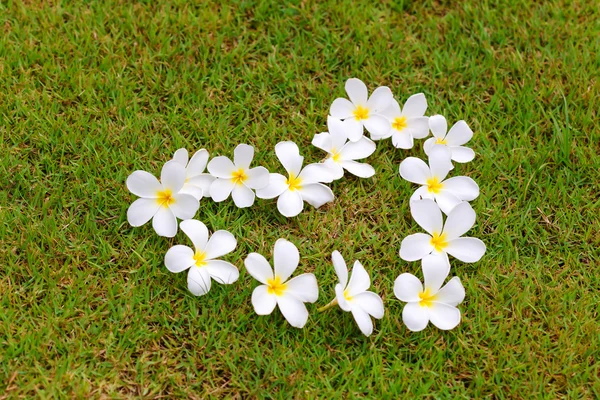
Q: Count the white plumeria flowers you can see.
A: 14